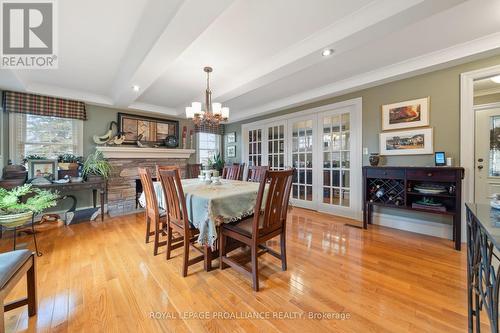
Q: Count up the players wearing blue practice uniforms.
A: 0